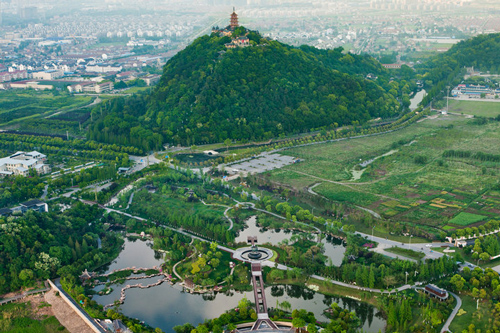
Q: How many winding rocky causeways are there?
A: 3